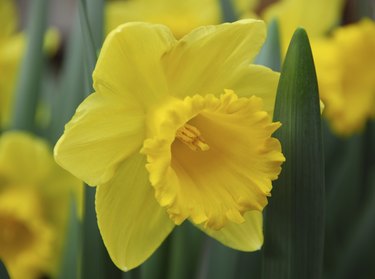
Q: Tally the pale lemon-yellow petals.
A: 6